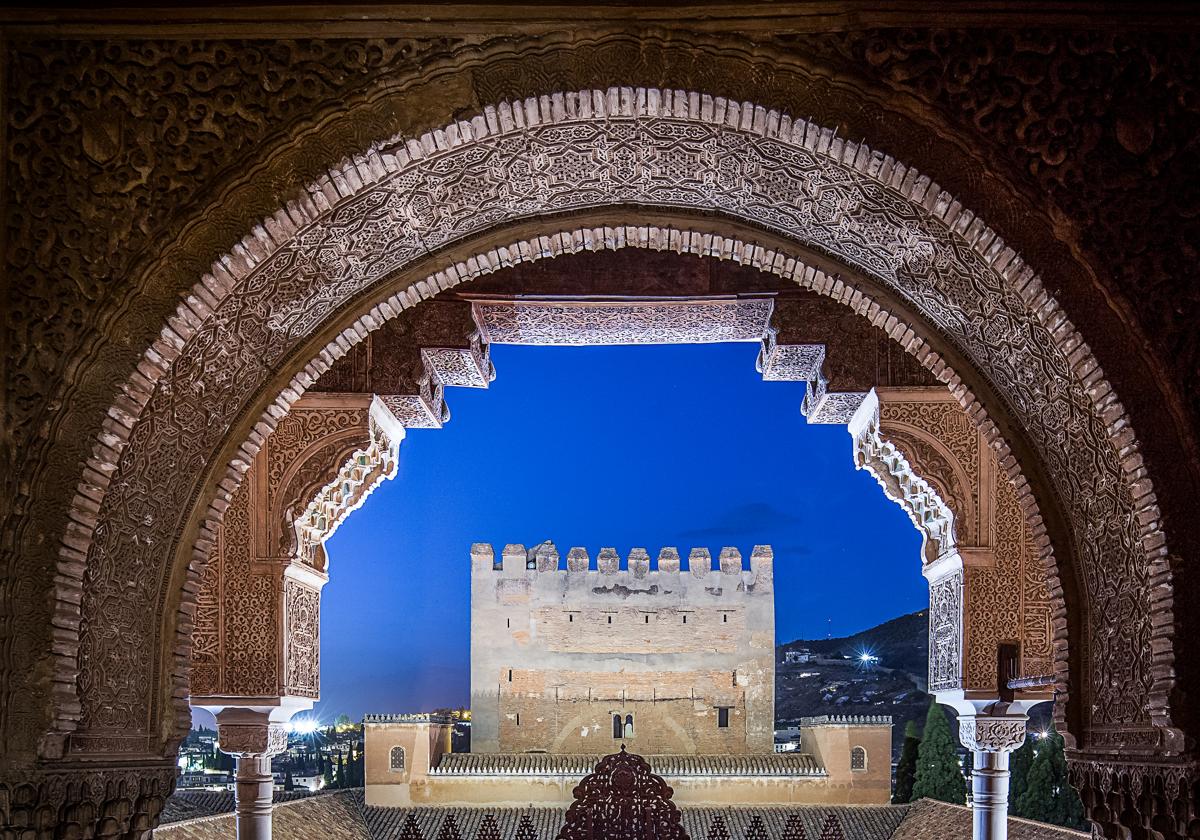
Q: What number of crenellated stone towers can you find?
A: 1